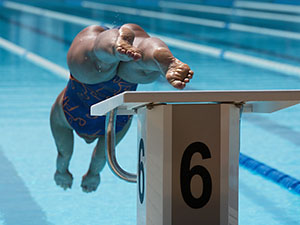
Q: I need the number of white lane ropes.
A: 5